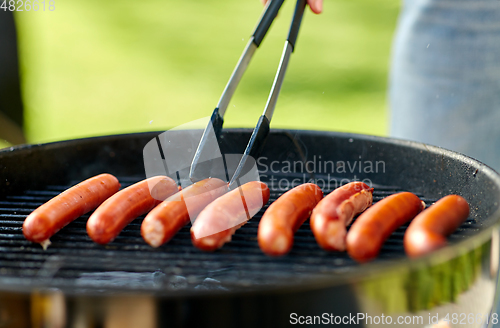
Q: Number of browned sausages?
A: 8